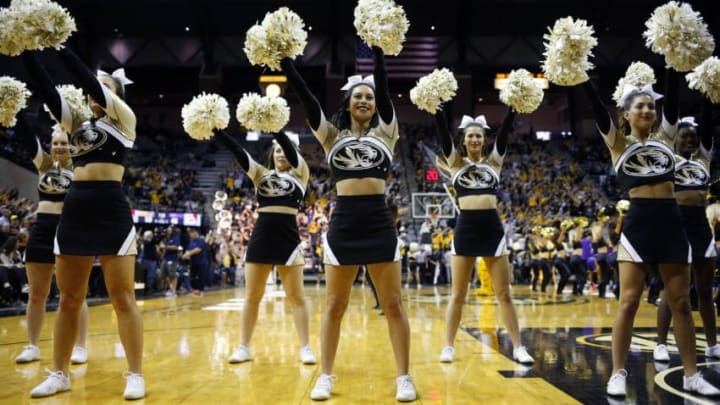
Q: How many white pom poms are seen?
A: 14